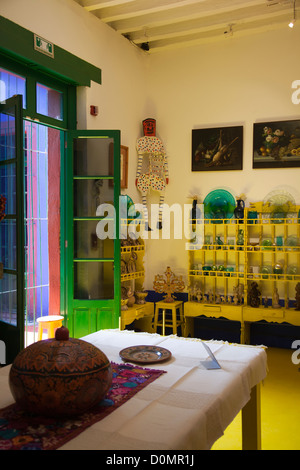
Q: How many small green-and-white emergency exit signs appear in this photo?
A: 1